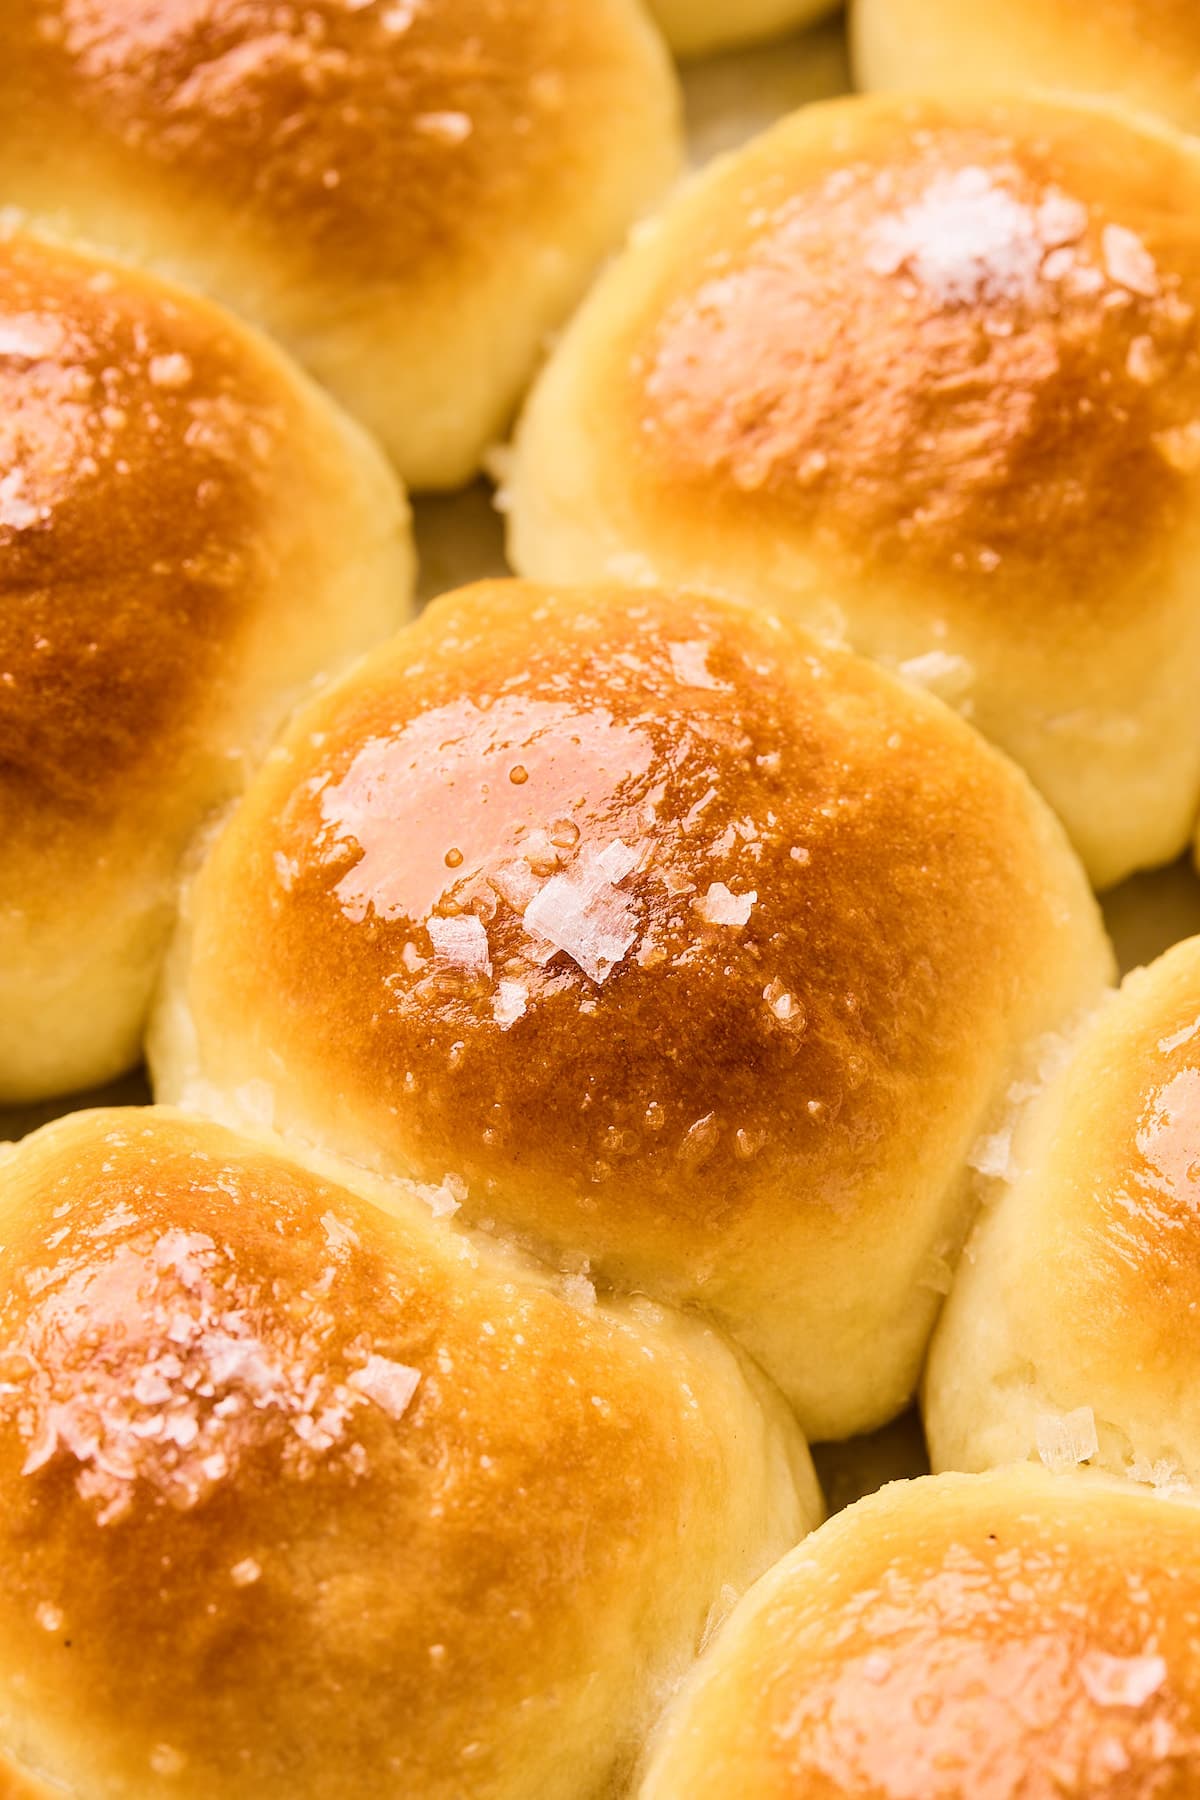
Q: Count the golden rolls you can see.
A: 9